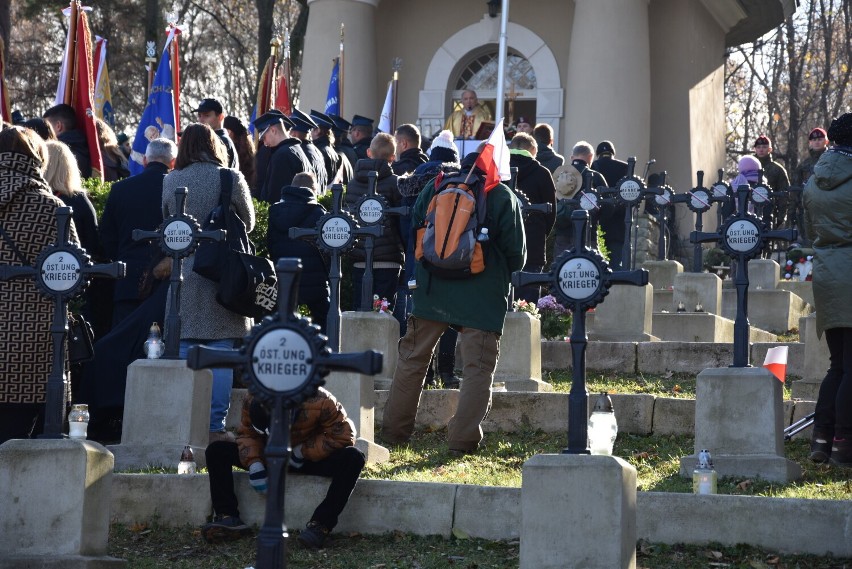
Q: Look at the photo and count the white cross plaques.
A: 13